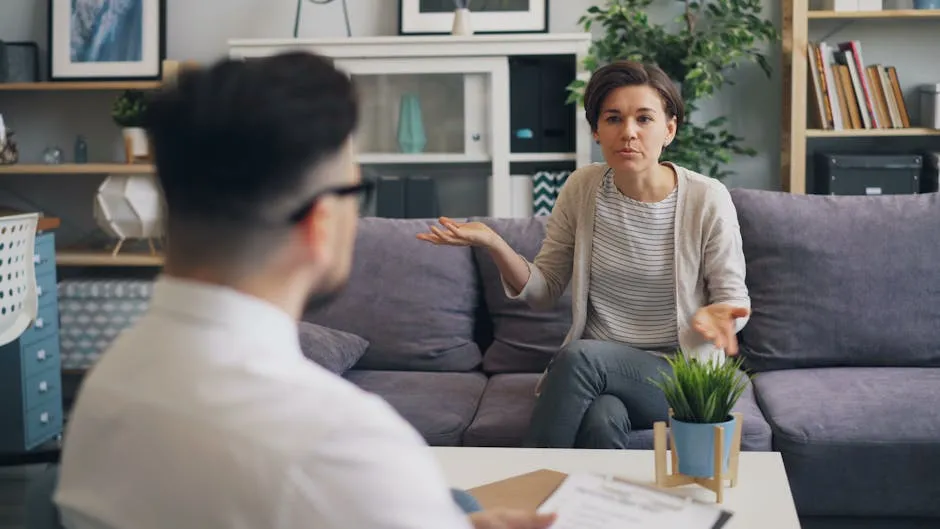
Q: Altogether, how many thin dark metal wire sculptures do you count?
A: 1